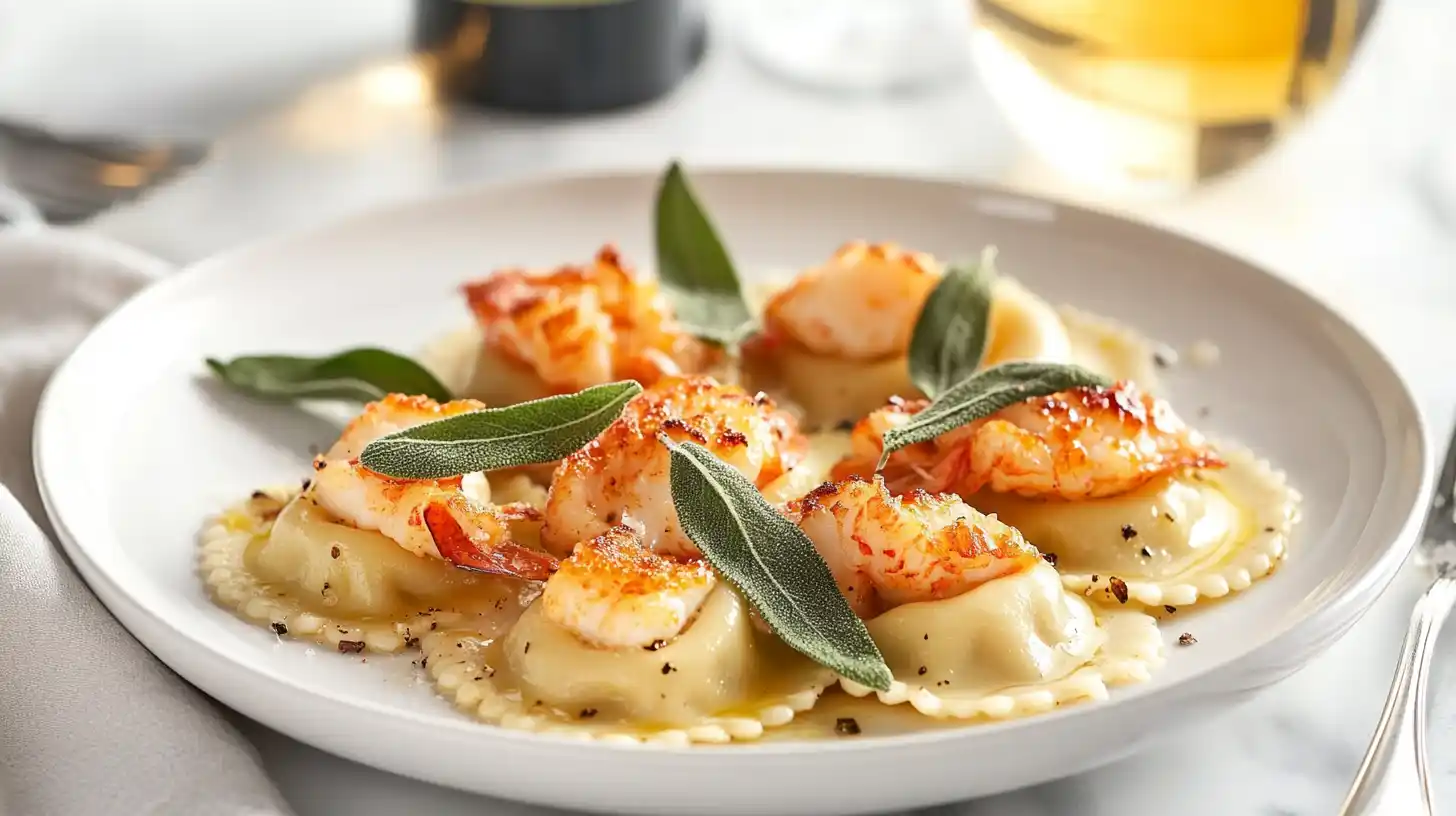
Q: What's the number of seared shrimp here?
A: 7